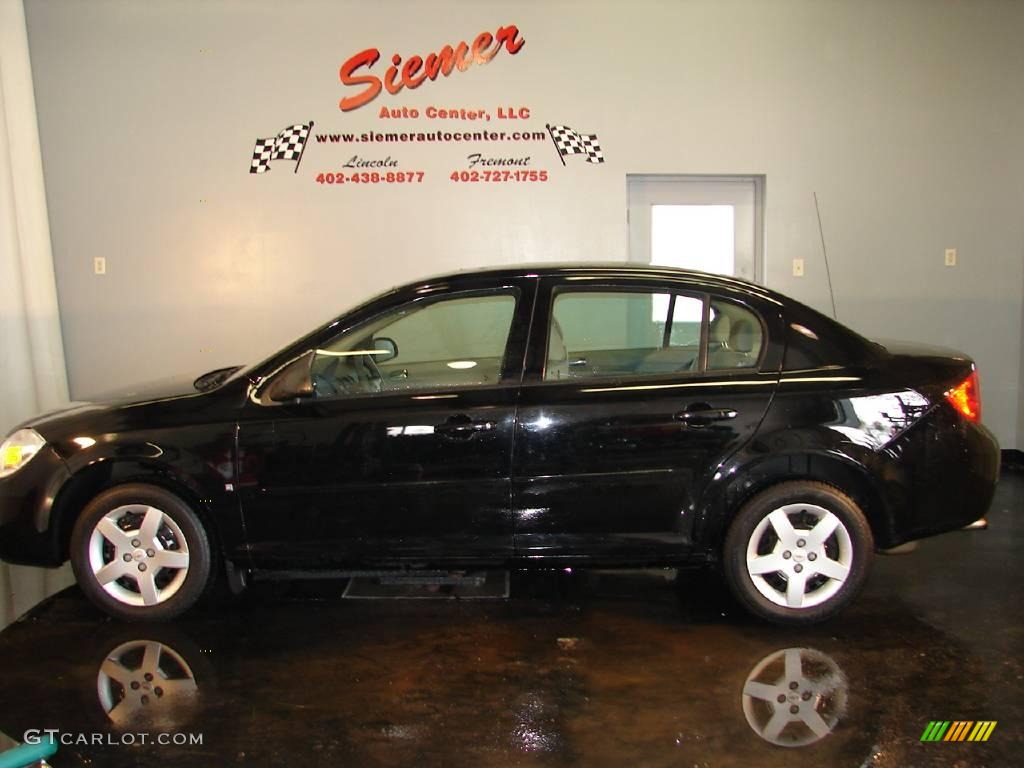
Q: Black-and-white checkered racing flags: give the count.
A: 2